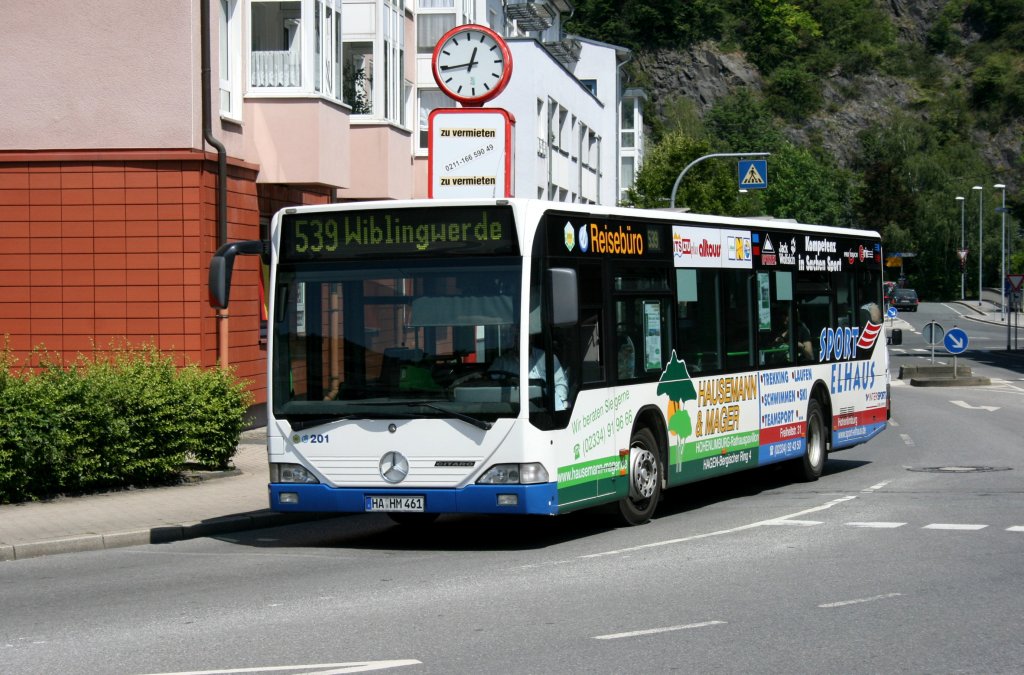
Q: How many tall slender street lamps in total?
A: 3